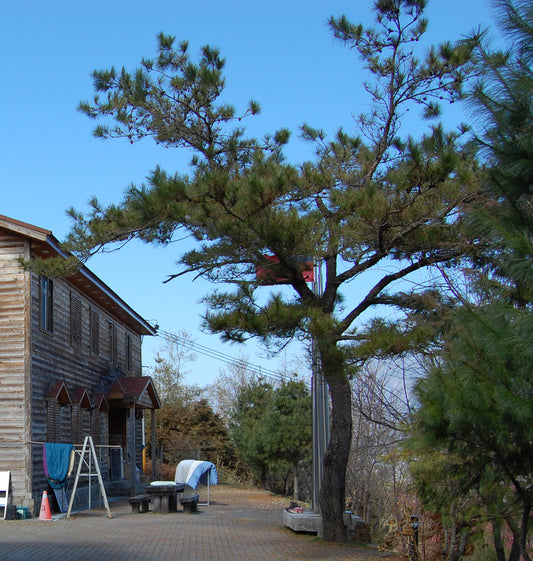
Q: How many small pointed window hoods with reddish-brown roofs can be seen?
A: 3